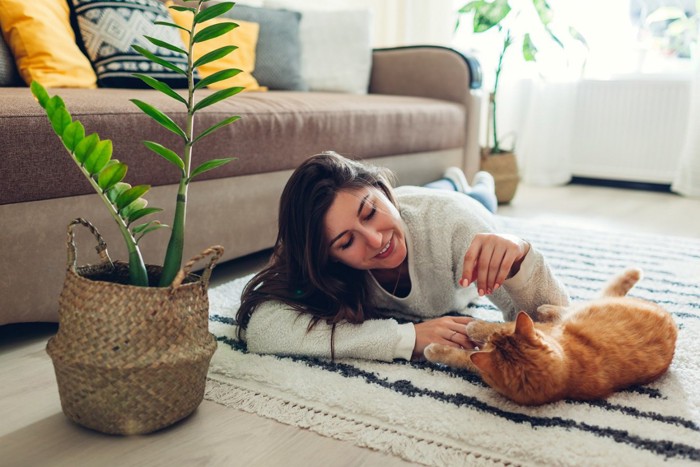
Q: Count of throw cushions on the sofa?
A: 6